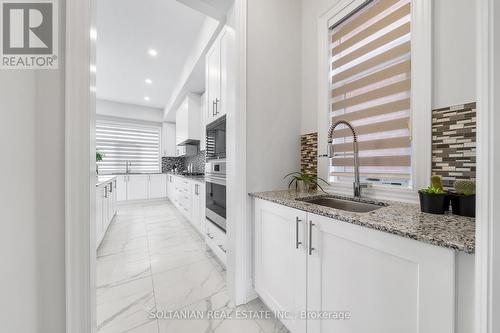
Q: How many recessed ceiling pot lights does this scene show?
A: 3